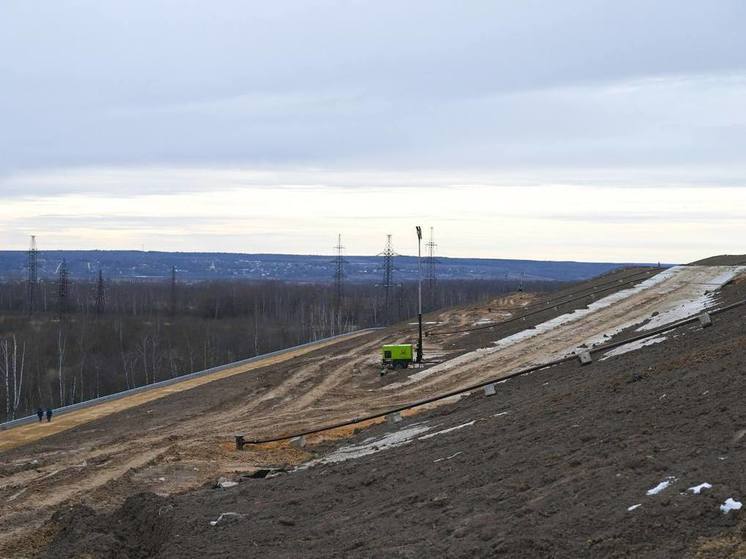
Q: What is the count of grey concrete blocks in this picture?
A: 5